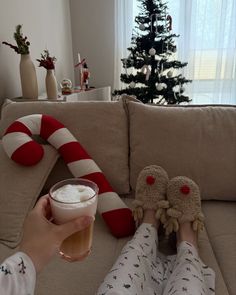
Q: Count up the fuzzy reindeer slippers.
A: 2